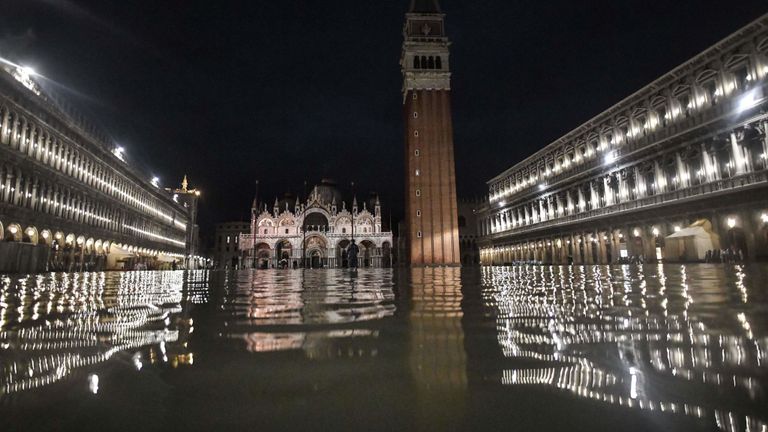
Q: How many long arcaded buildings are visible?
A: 2